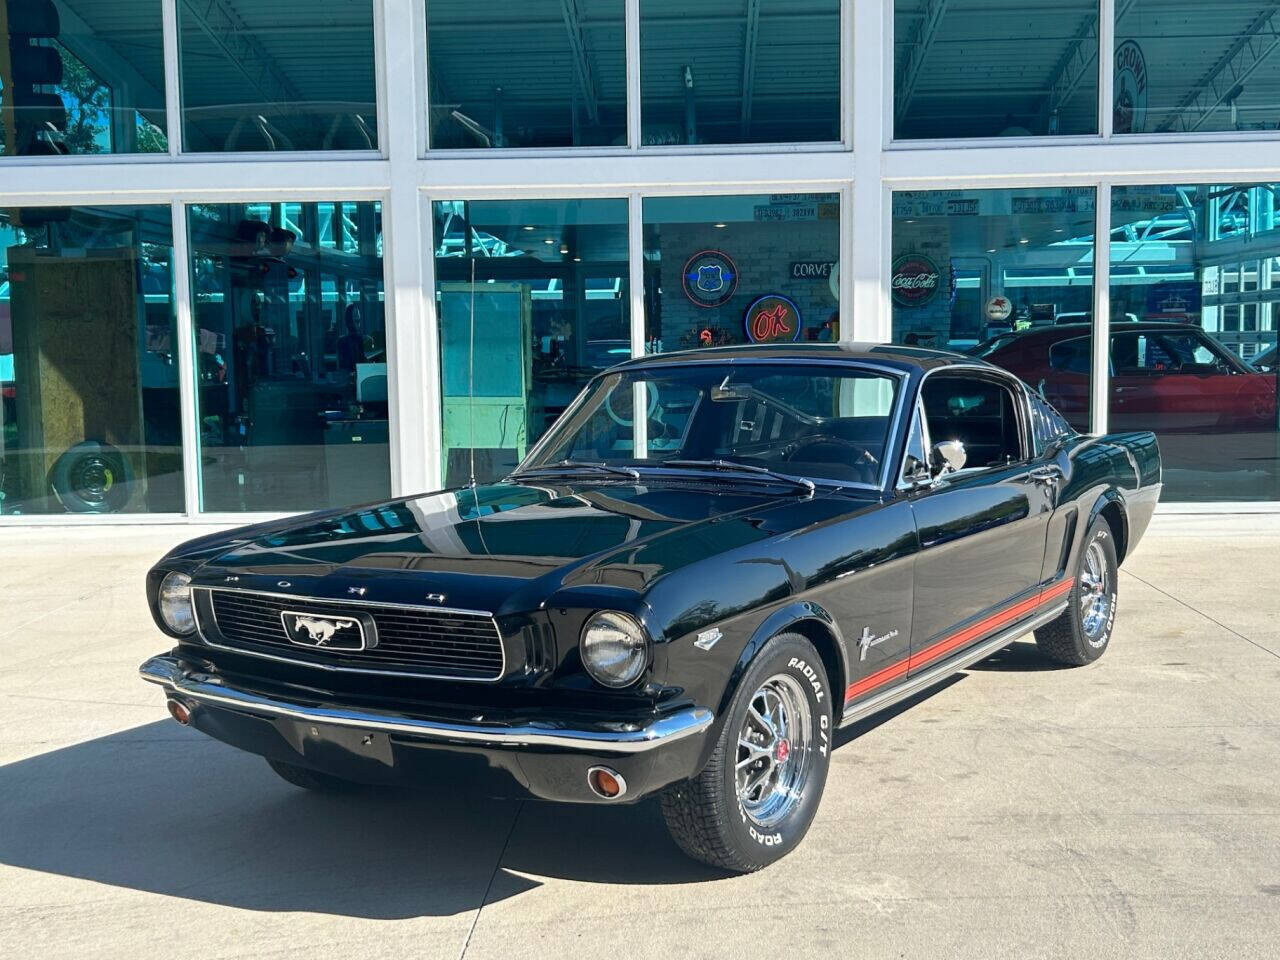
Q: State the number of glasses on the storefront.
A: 12